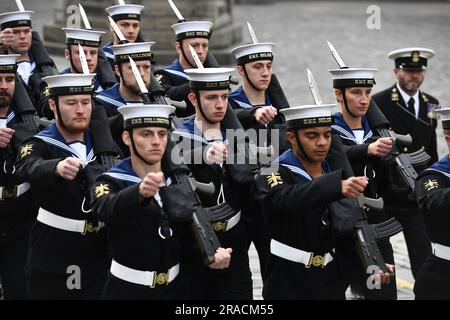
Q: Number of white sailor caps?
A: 13